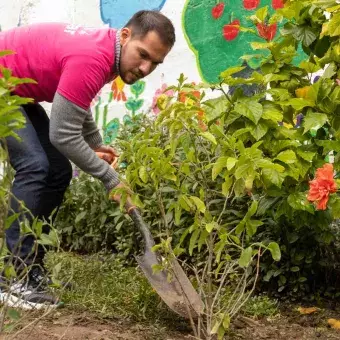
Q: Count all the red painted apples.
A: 5